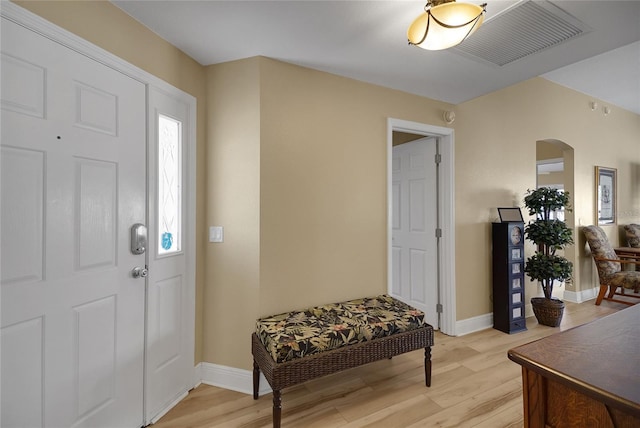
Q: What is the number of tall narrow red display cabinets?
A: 0